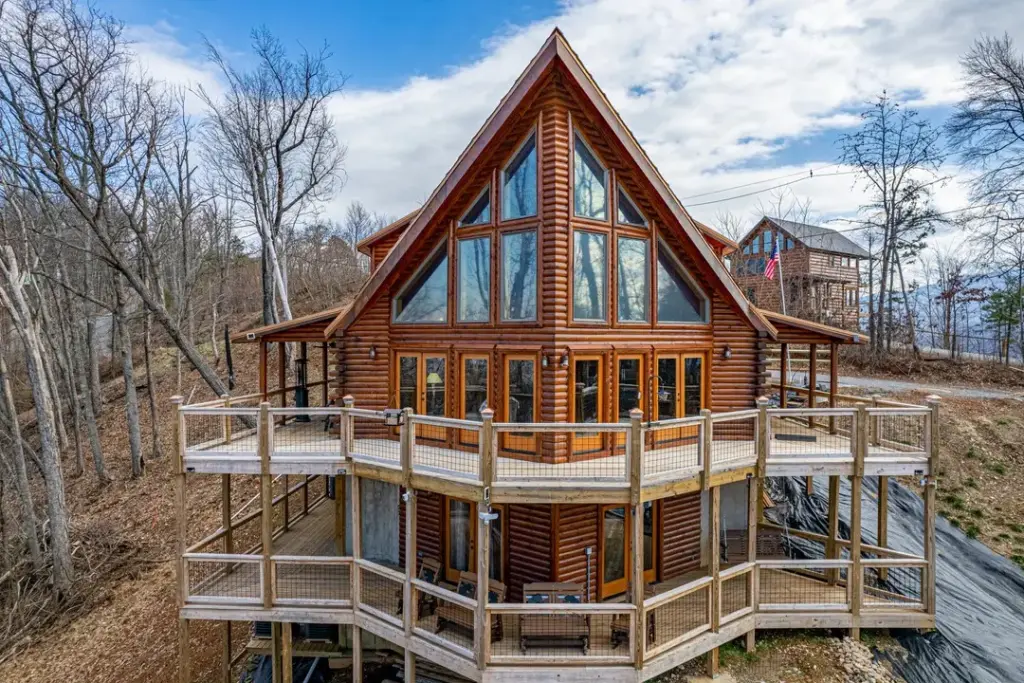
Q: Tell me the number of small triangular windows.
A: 2